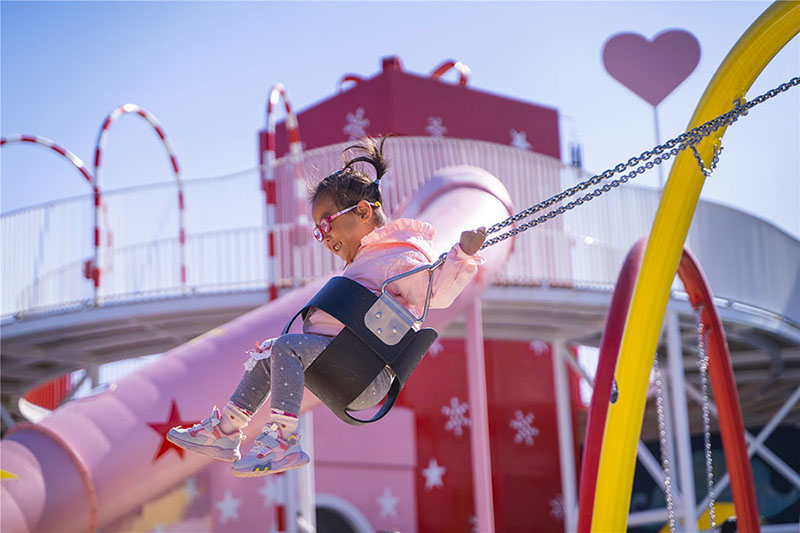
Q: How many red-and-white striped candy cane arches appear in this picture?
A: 3